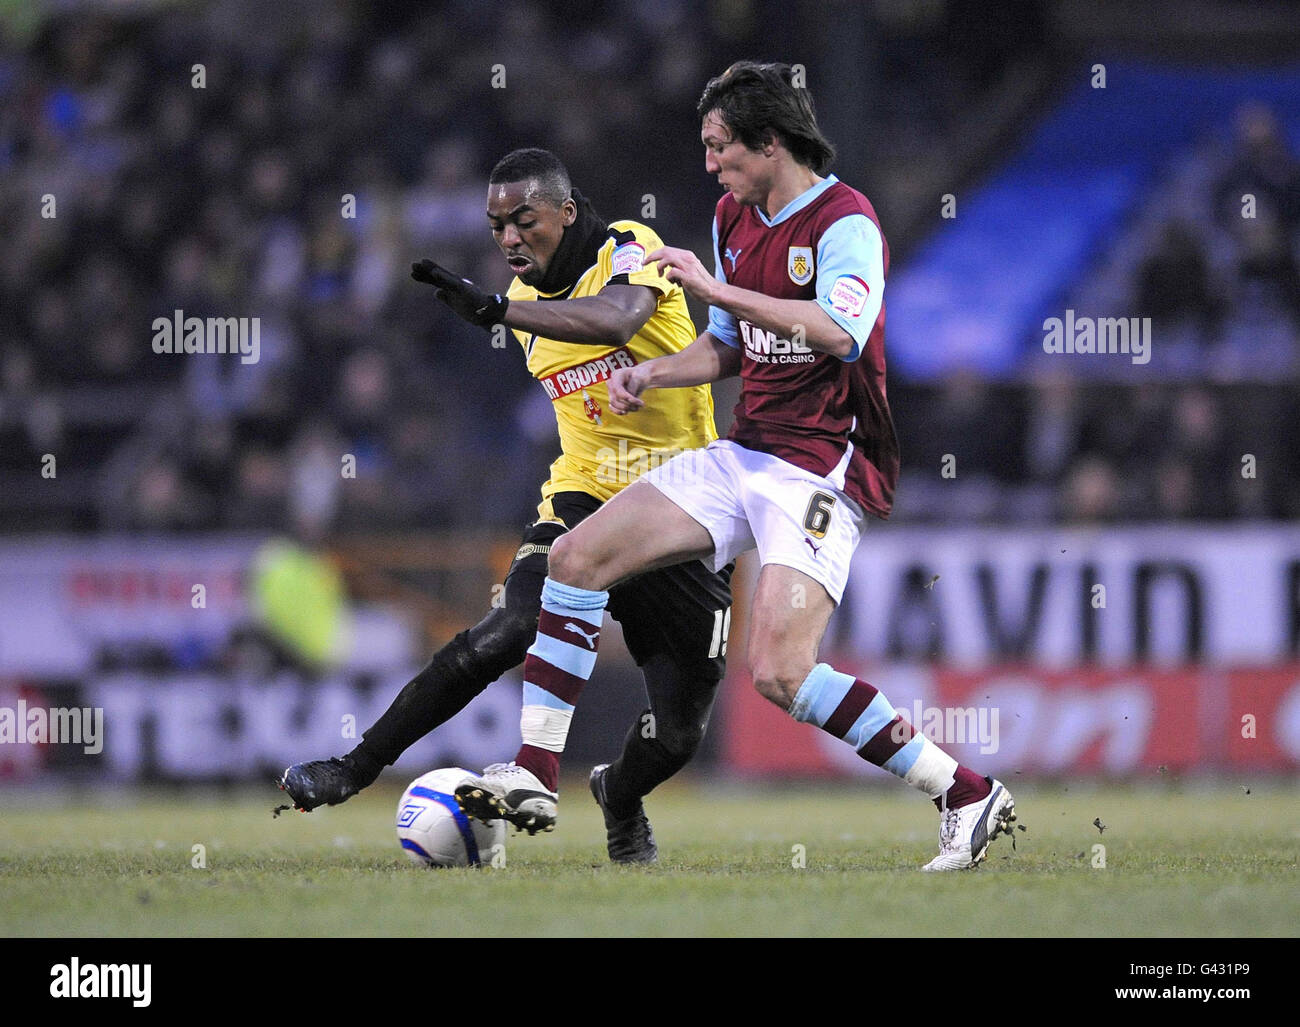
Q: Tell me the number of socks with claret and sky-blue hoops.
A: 2